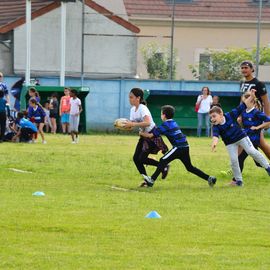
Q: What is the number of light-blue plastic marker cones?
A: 2